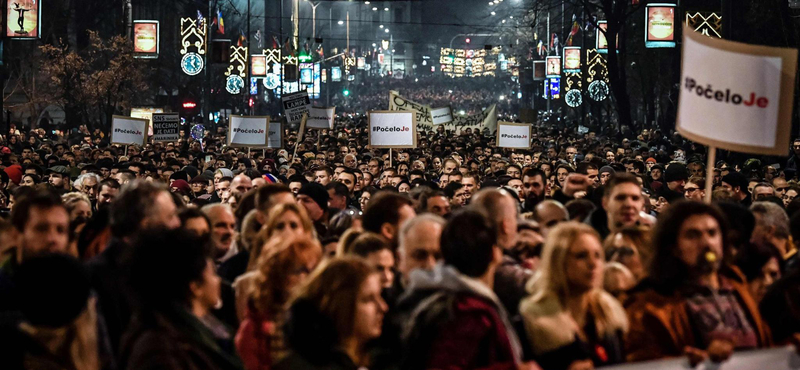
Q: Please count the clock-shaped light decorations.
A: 5